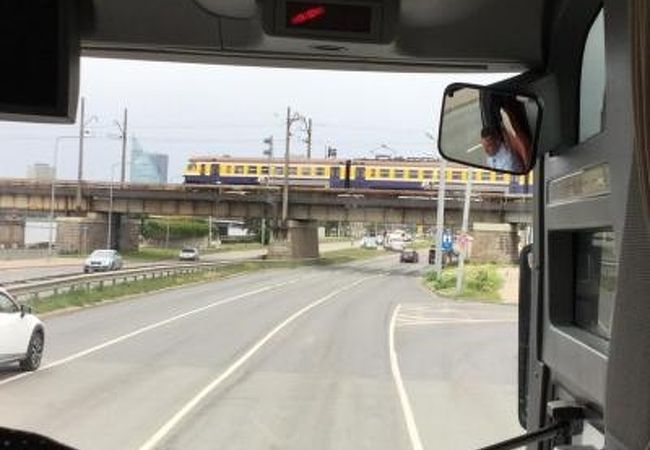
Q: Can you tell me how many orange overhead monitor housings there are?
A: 0